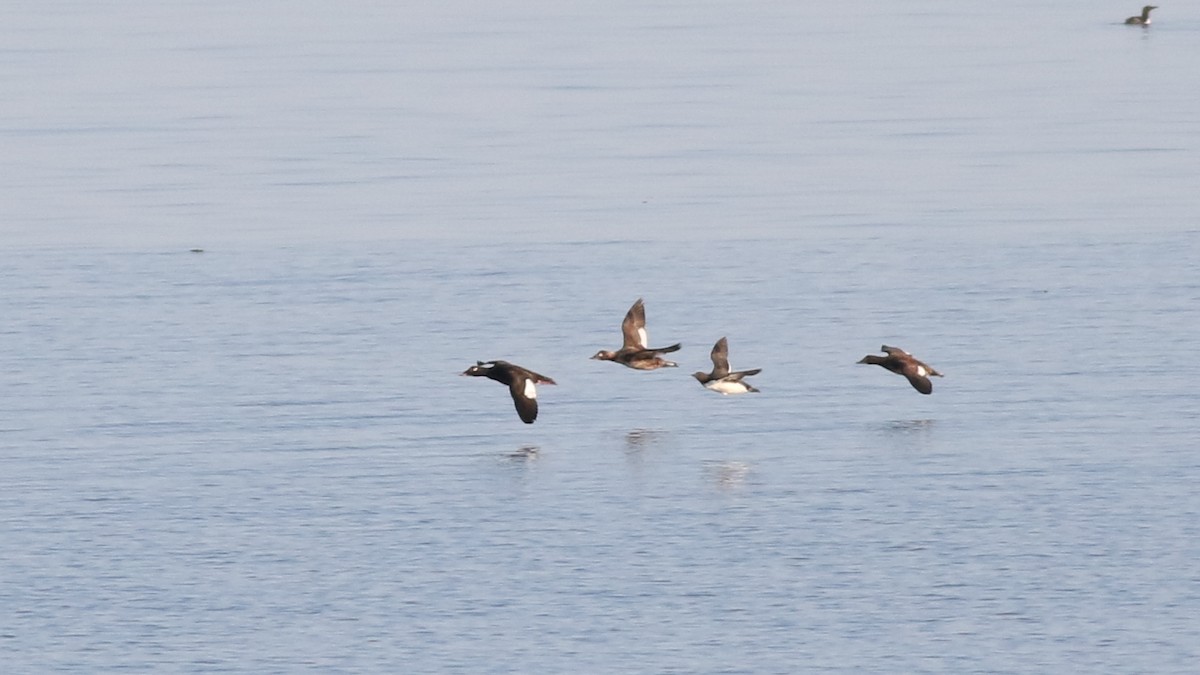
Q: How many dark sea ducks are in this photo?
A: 3